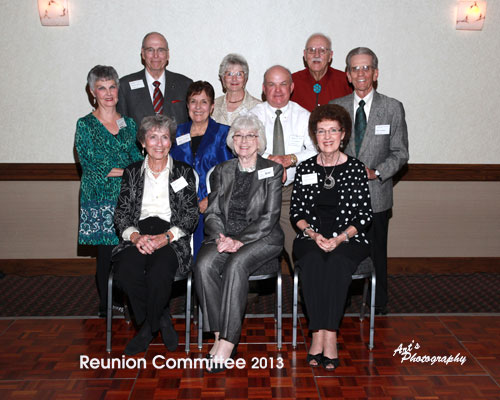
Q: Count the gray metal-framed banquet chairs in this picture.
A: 3